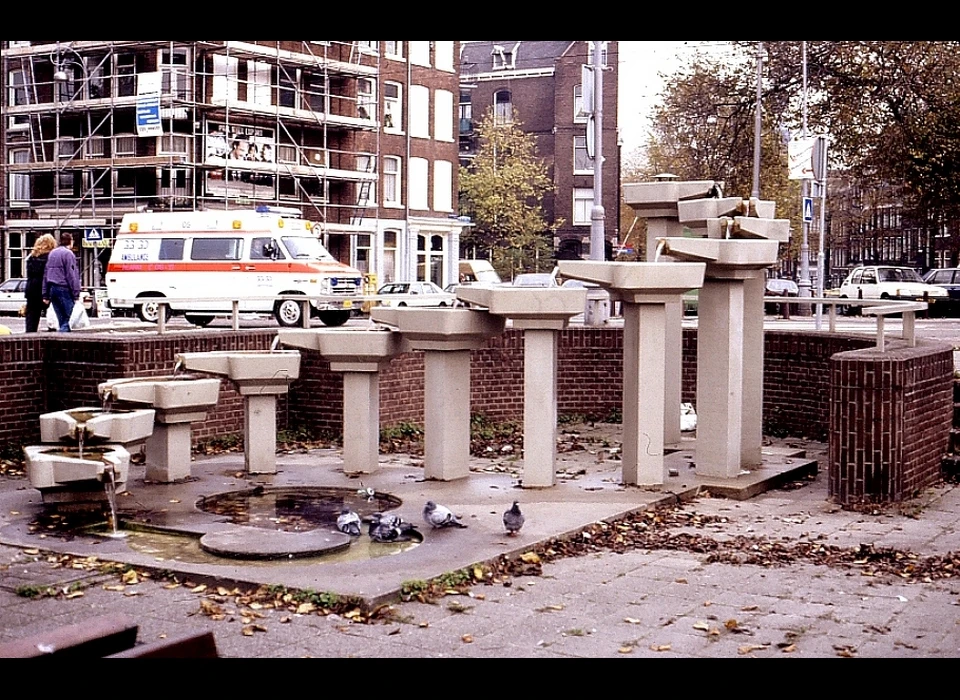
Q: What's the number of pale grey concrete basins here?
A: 12